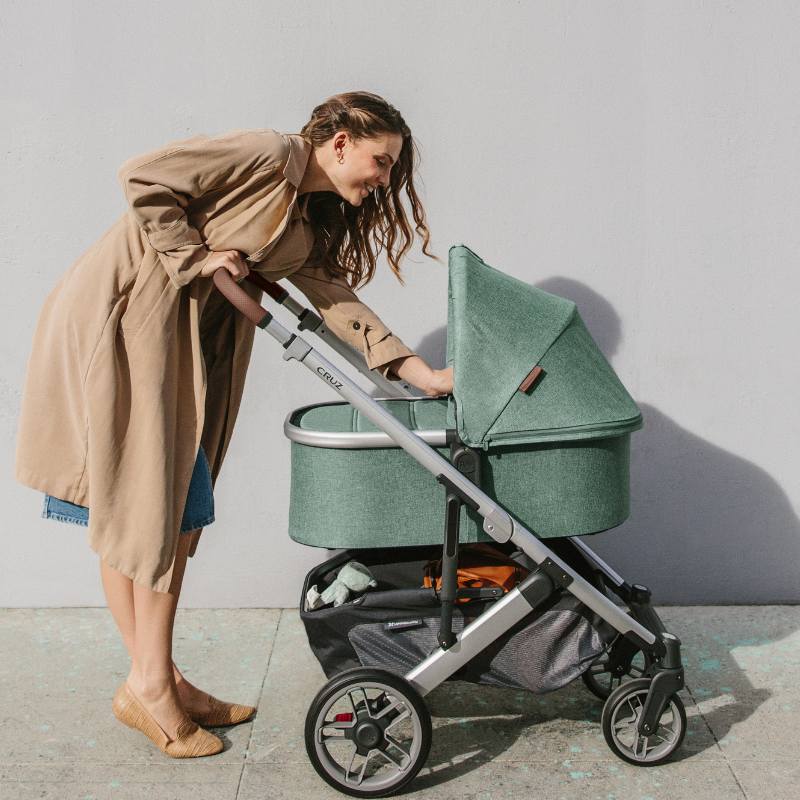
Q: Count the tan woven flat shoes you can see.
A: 2